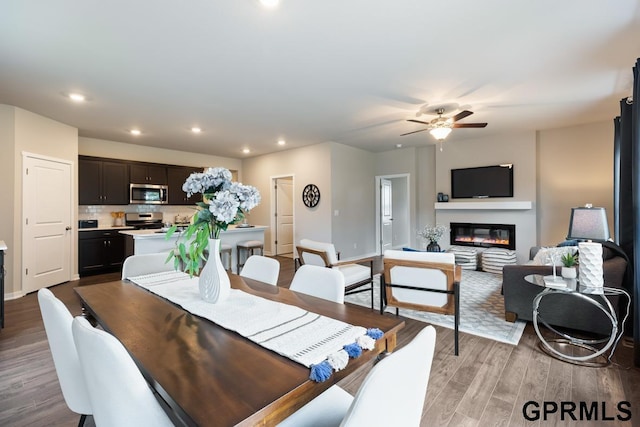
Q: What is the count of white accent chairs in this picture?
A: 2